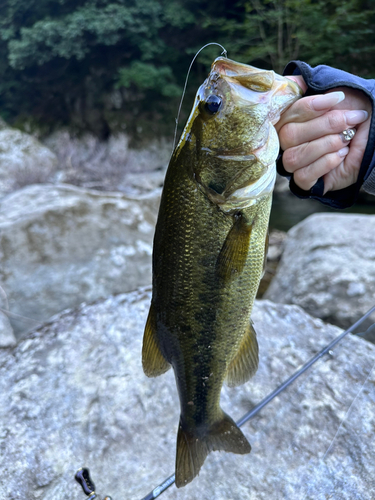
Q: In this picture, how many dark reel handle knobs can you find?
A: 1